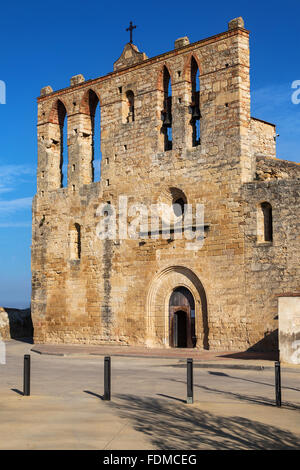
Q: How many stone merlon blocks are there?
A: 4